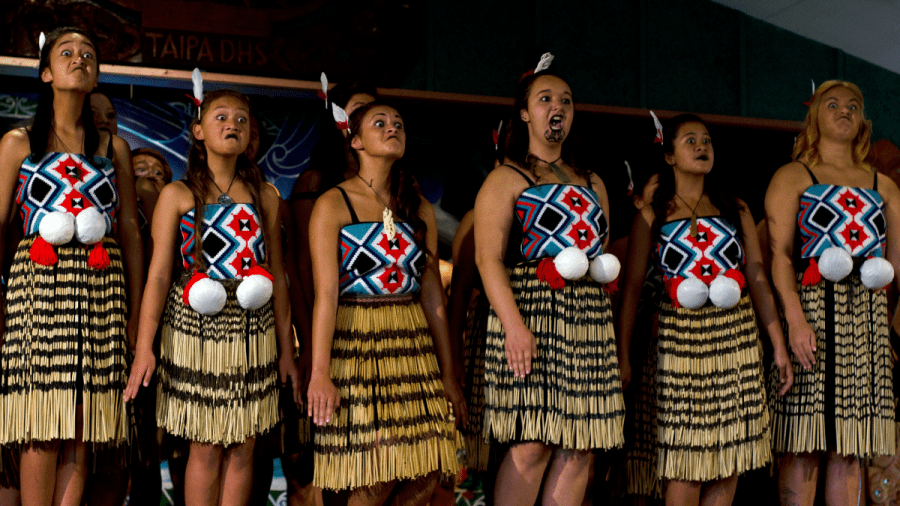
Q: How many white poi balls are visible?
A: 10